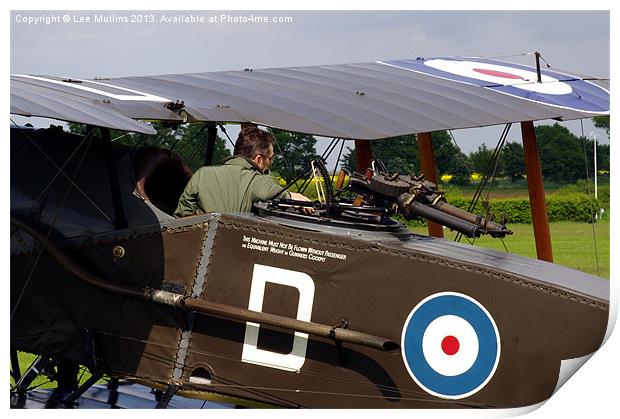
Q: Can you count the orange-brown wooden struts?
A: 3